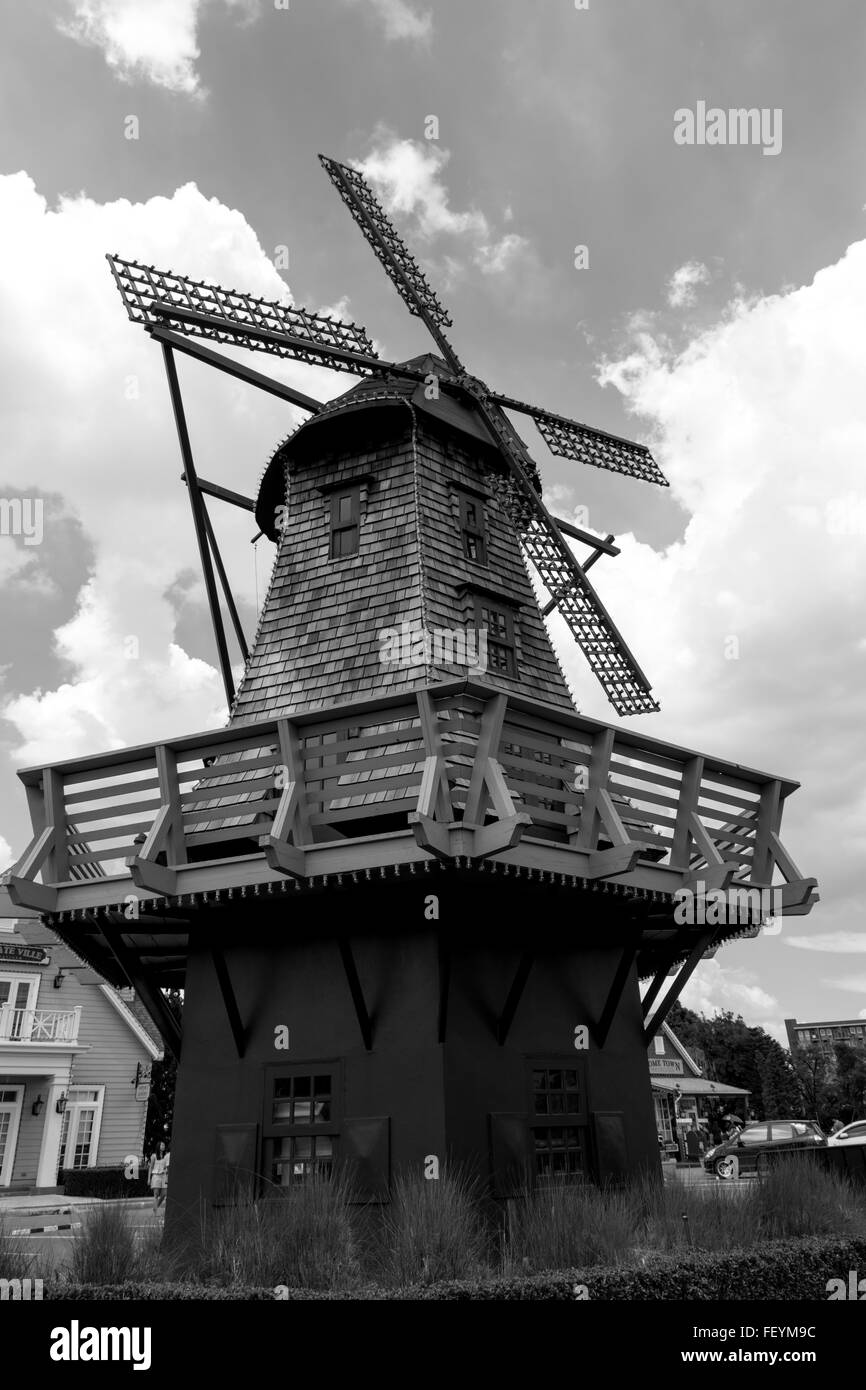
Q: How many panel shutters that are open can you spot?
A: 4